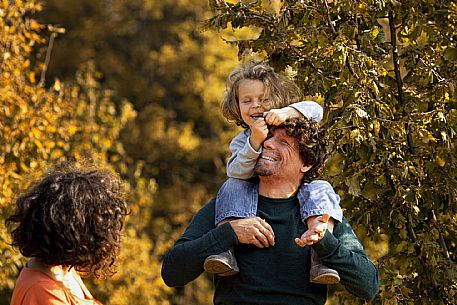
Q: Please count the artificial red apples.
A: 0